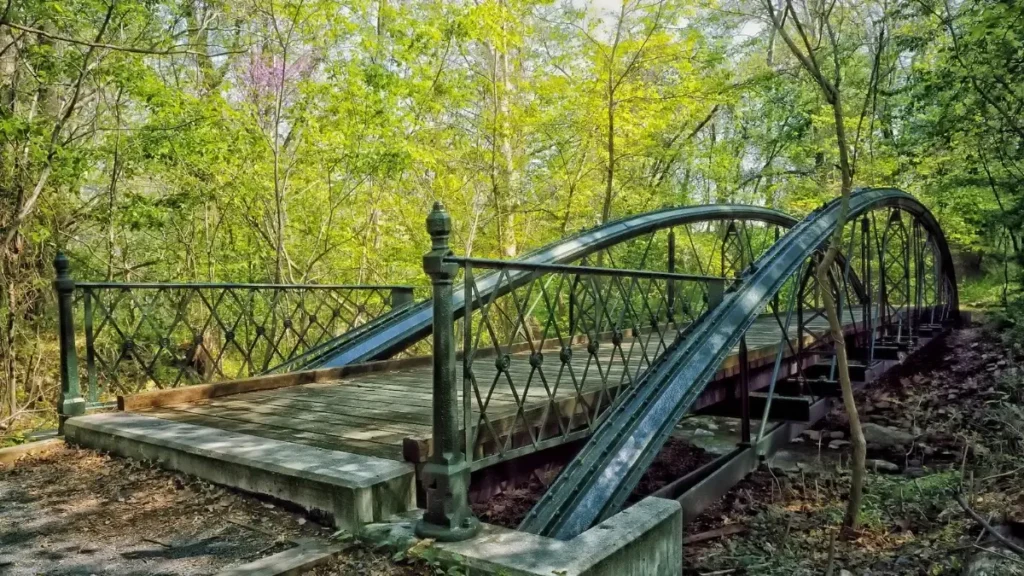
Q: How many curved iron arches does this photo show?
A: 2